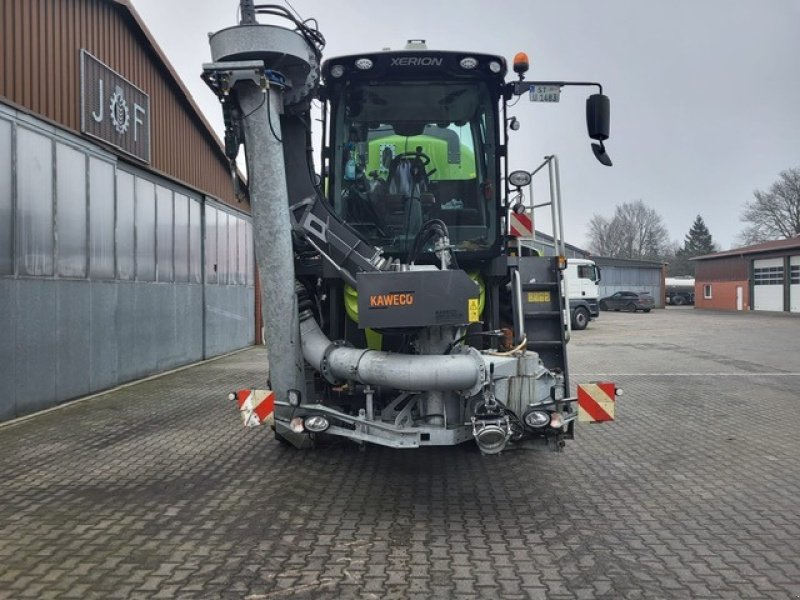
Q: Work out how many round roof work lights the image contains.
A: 4